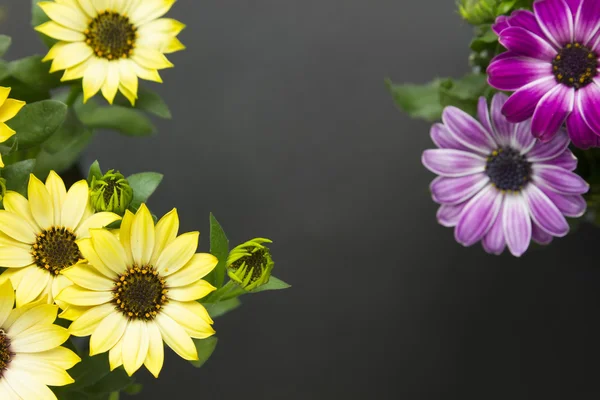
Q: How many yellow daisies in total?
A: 5